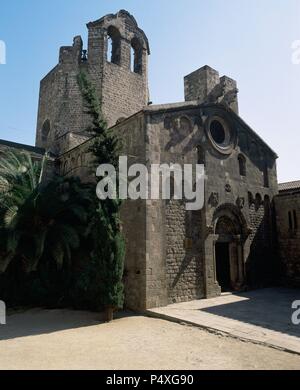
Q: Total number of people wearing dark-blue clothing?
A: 0